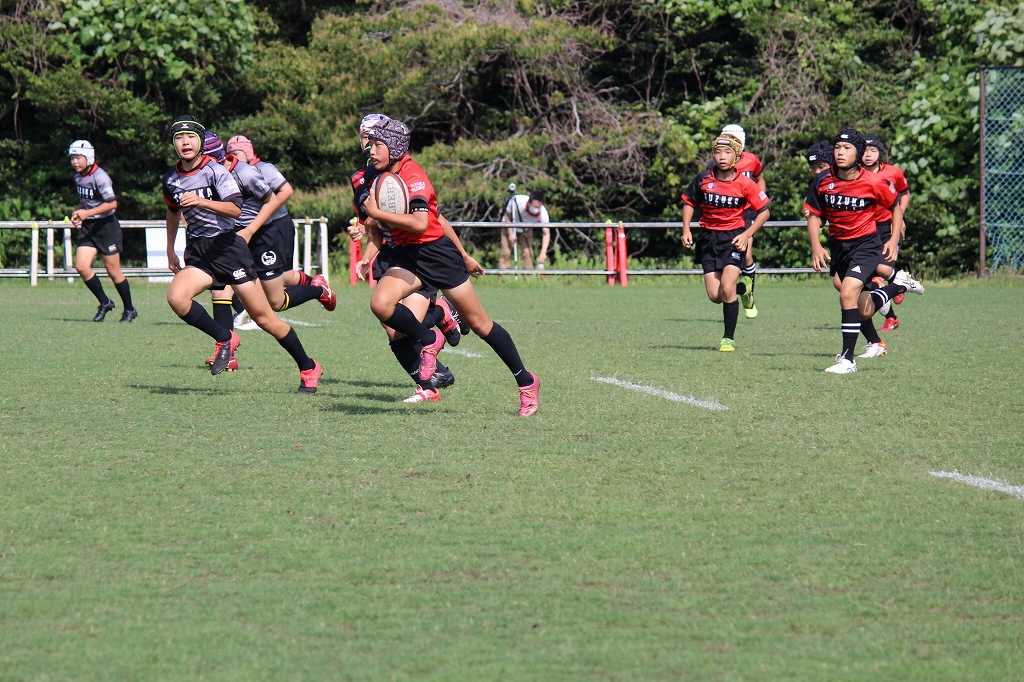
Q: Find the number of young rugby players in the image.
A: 11